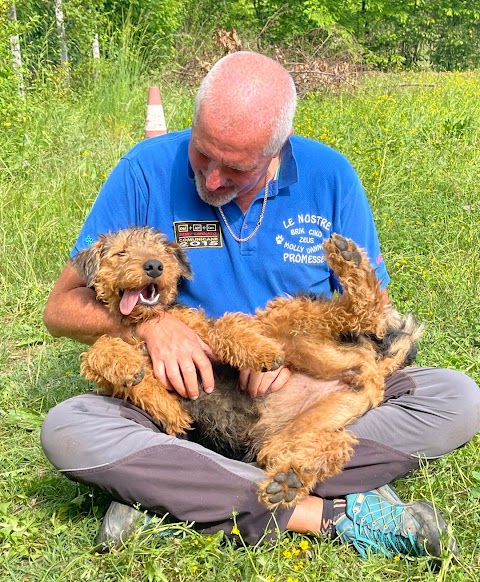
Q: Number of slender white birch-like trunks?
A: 3